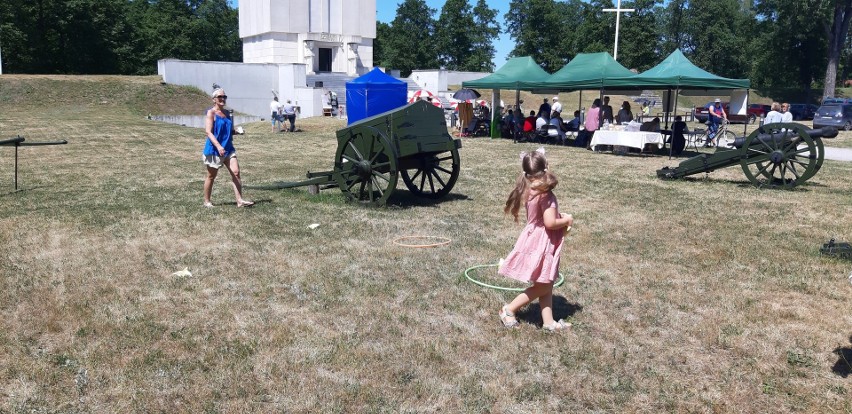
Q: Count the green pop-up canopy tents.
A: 3